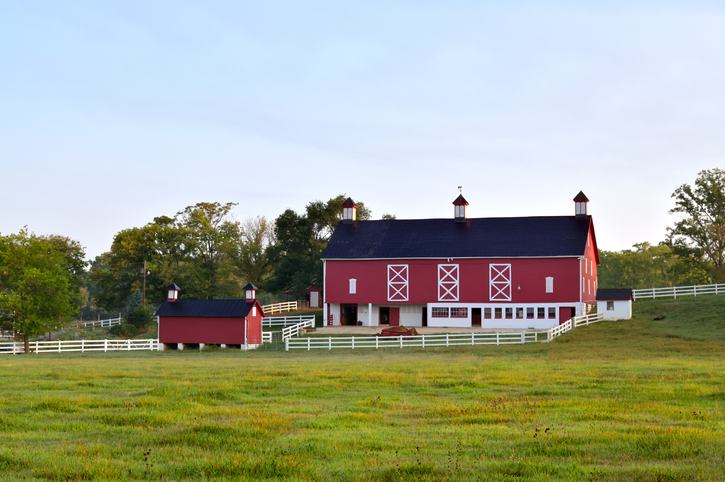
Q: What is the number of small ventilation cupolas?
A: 5